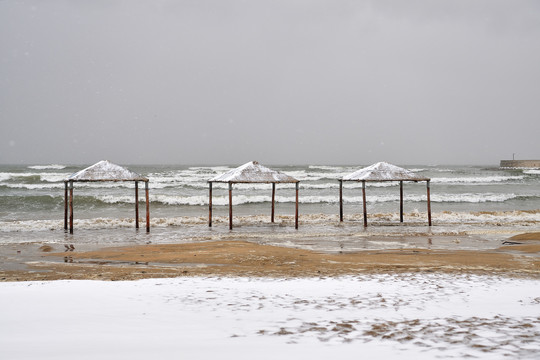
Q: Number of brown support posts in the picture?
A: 12